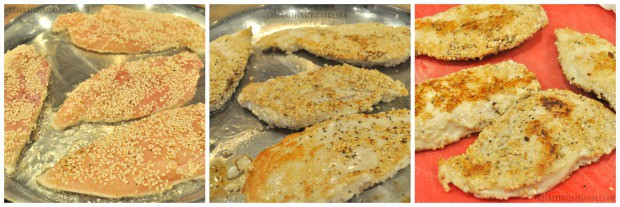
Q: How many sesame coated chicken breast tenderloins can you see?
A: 12